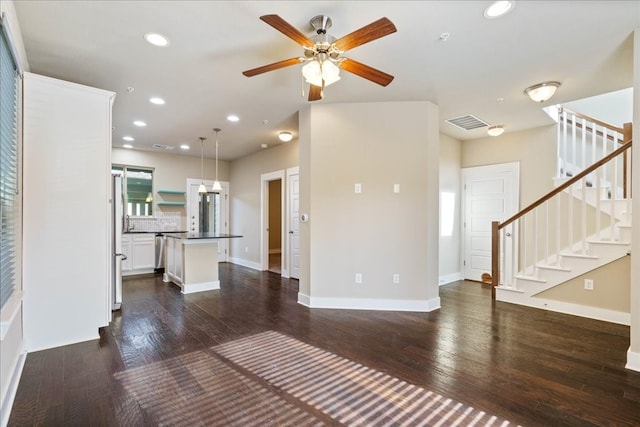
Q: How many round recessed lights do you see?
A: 8